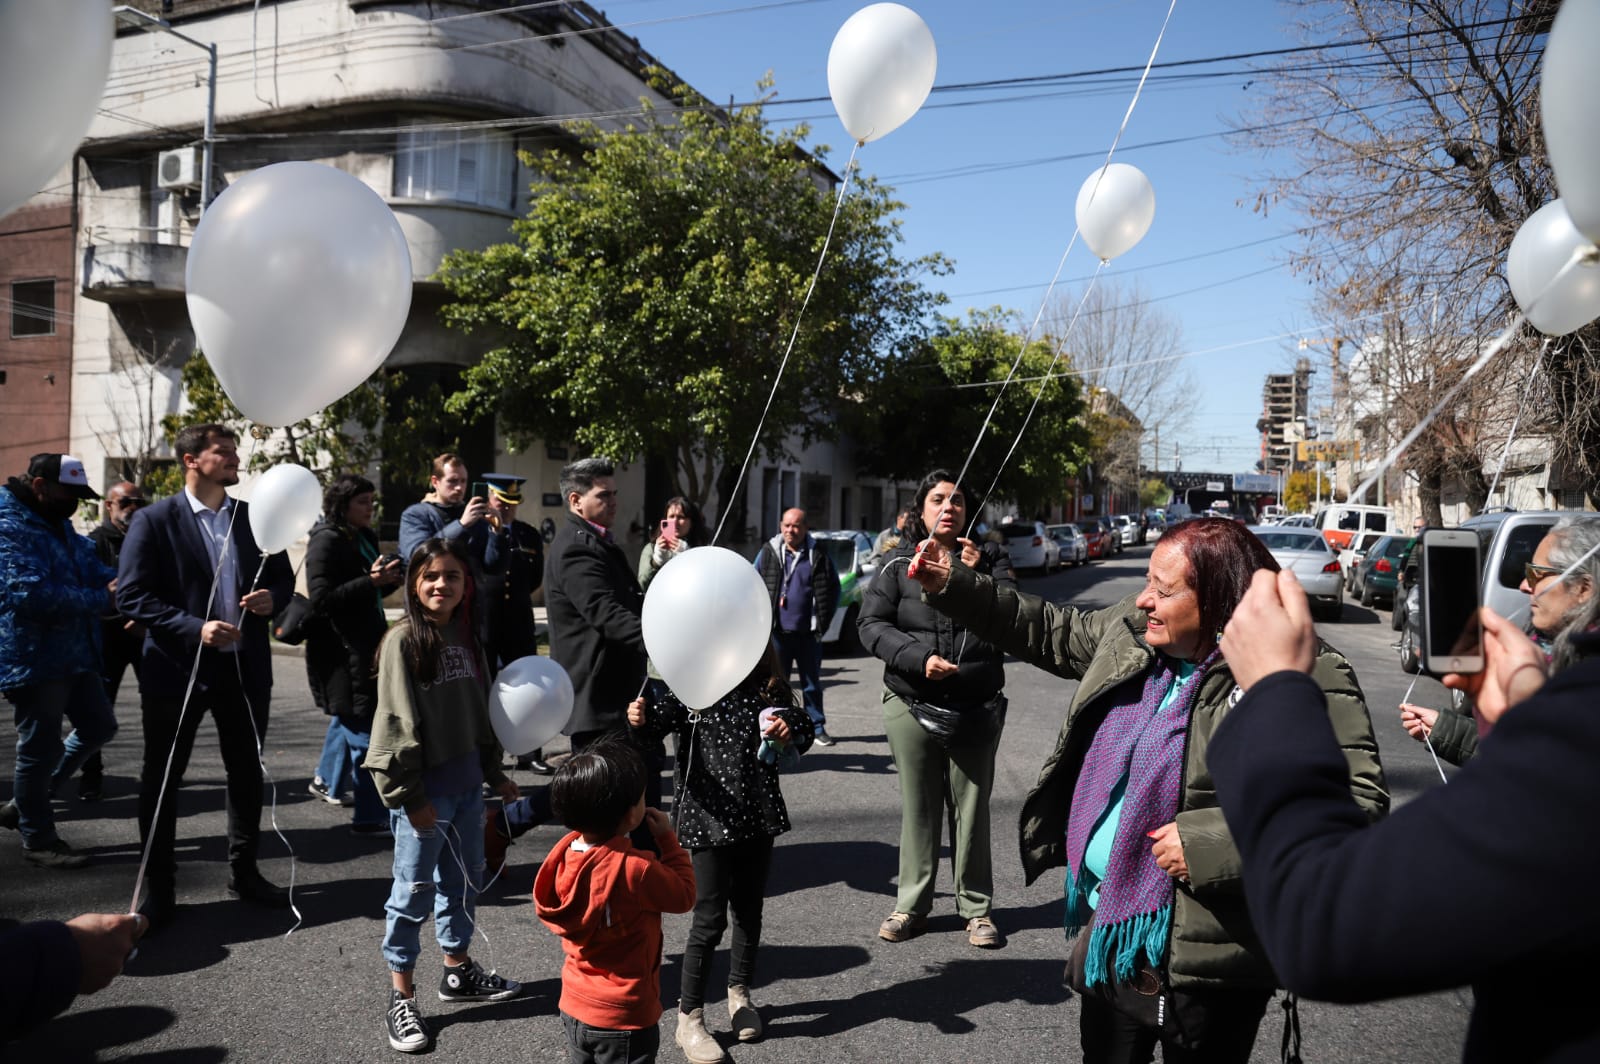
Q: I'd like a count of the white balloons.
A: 9